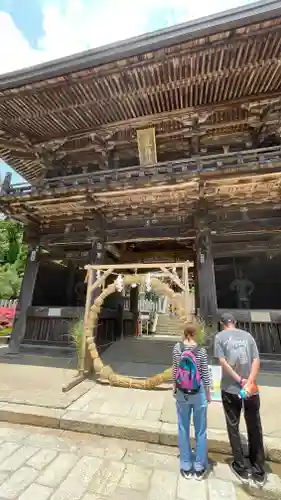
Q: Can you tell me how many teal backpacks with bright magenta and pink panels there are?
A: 1